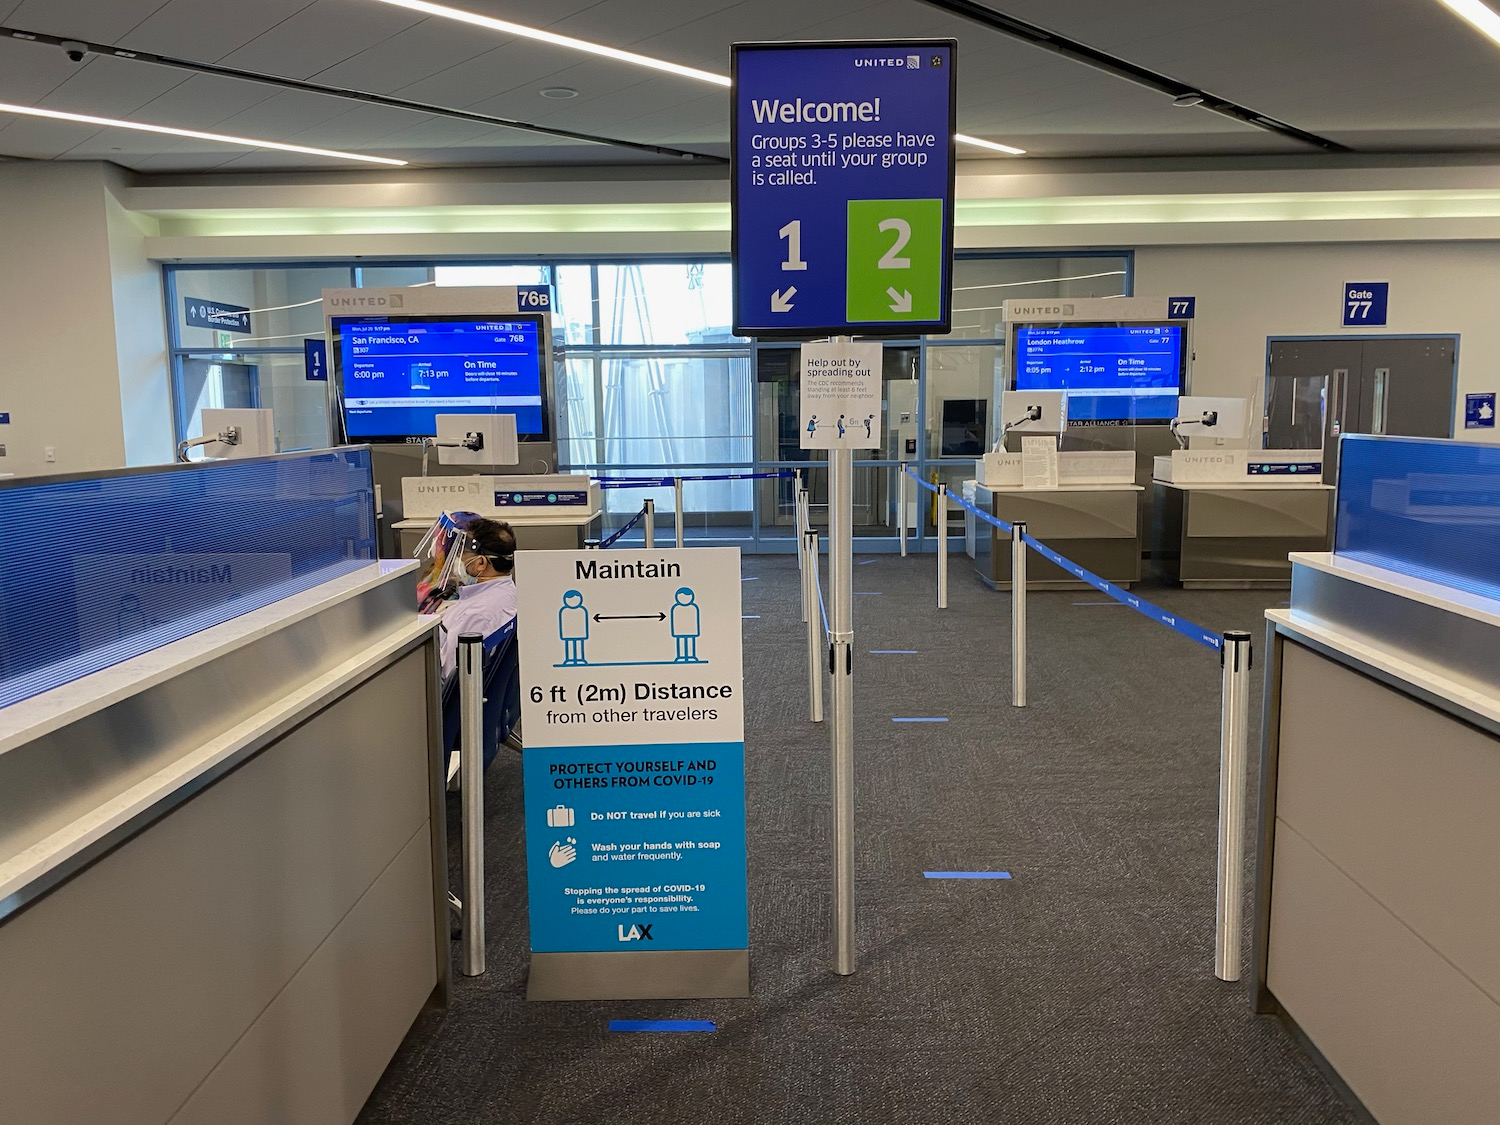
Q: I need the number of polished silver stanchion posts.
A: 12